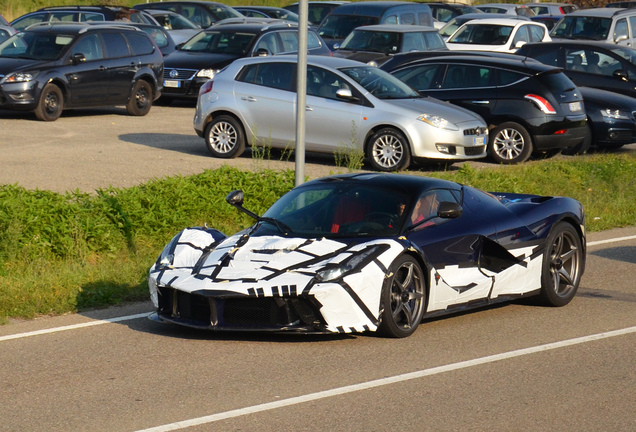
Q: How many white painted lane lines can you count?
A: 2